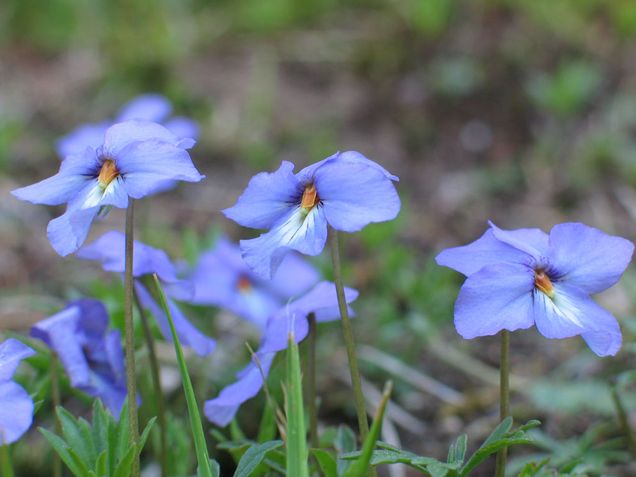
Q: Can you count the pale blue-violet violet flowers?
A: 9